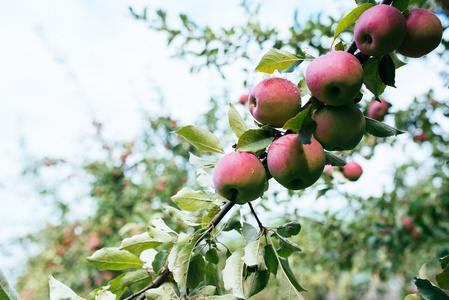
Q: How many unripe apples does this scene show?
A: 1